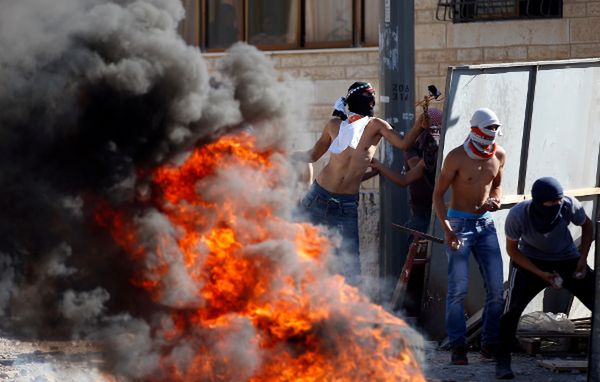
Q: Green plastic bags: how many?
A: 0